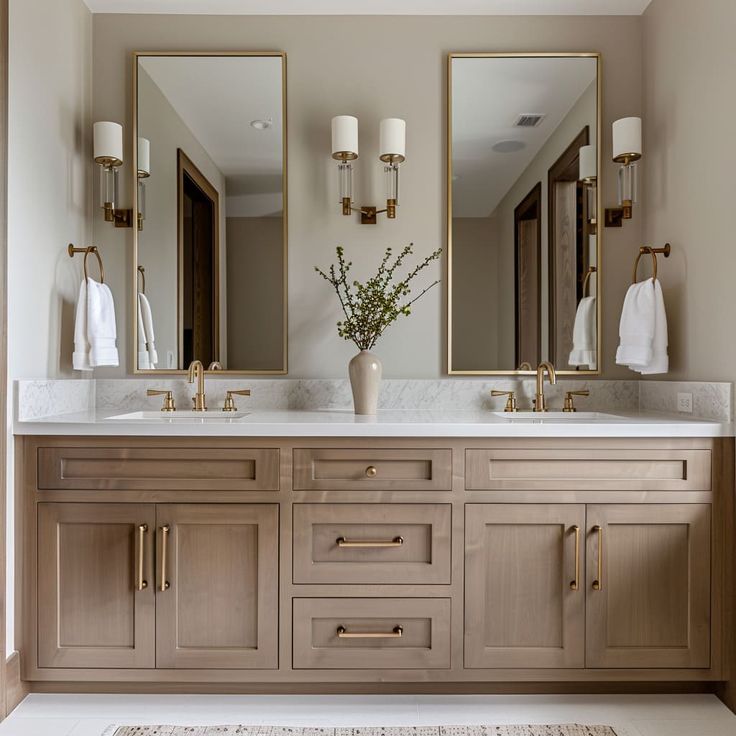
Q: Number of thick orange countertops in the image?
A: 0